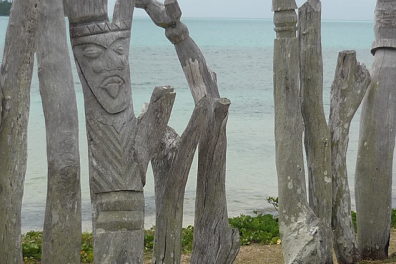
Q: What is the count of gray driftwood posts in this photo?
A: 9